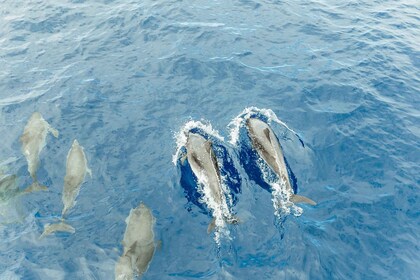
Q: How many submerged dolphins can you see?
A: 4